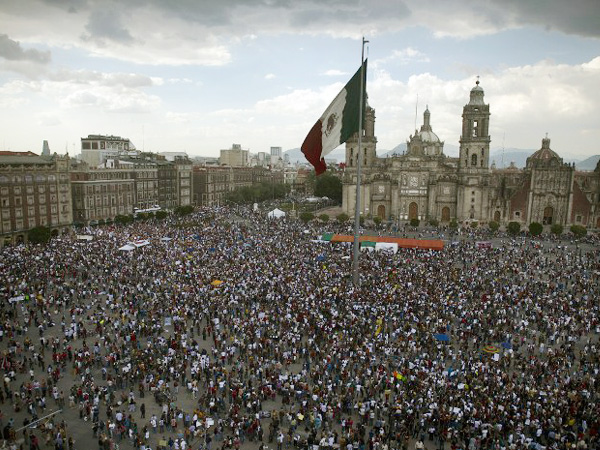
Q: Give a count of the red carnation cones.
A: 0